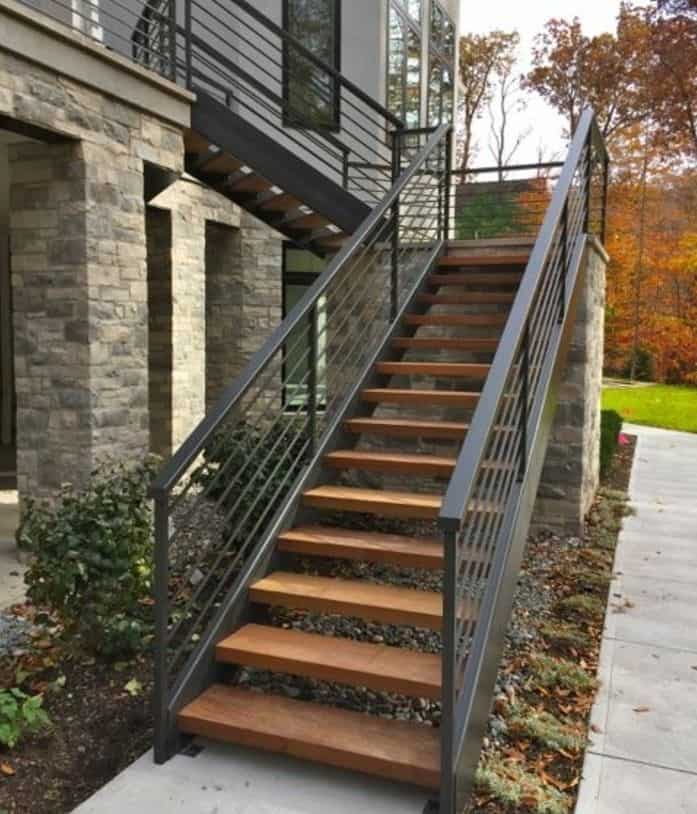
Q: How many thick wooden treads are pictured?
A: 14